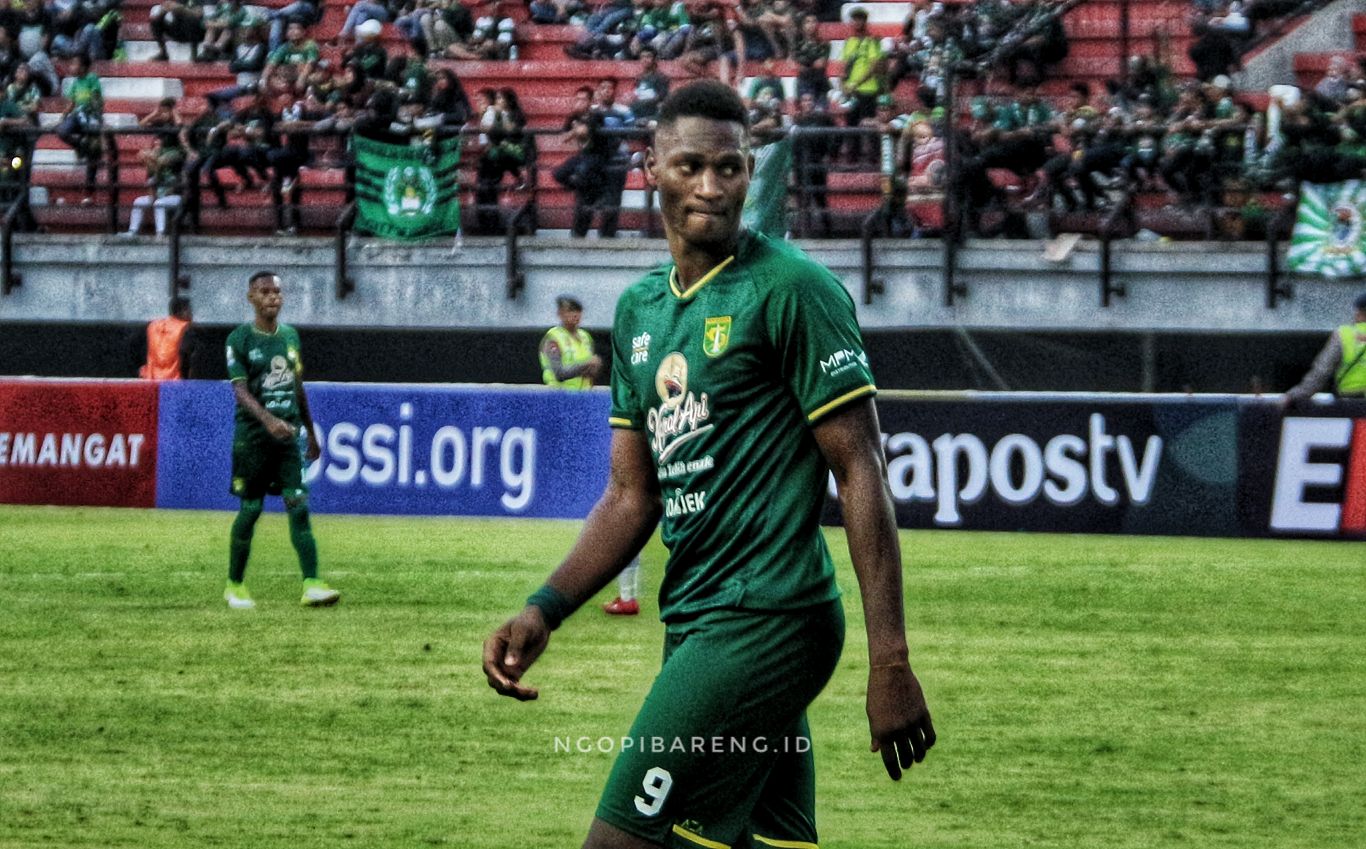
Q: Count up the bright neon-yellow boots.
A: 2